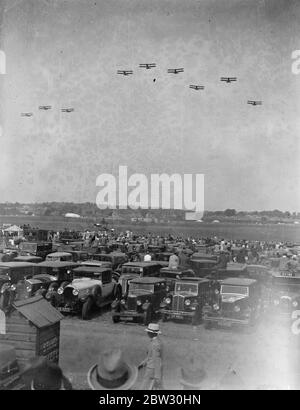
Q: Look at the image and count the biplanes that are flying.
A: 9